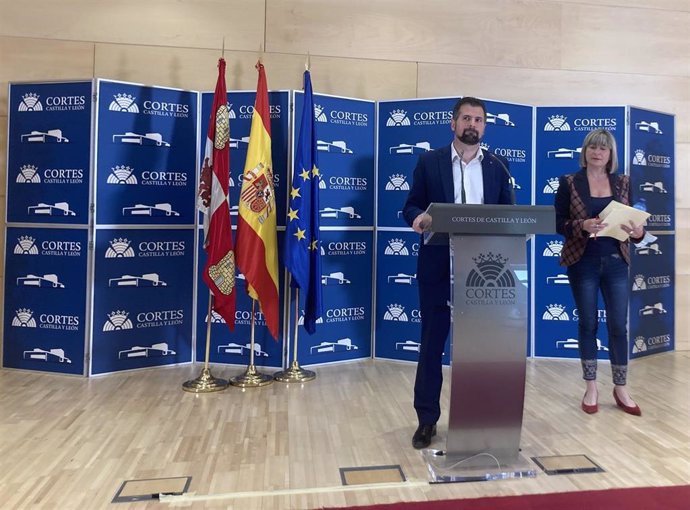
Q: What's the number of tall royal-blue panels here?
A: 8